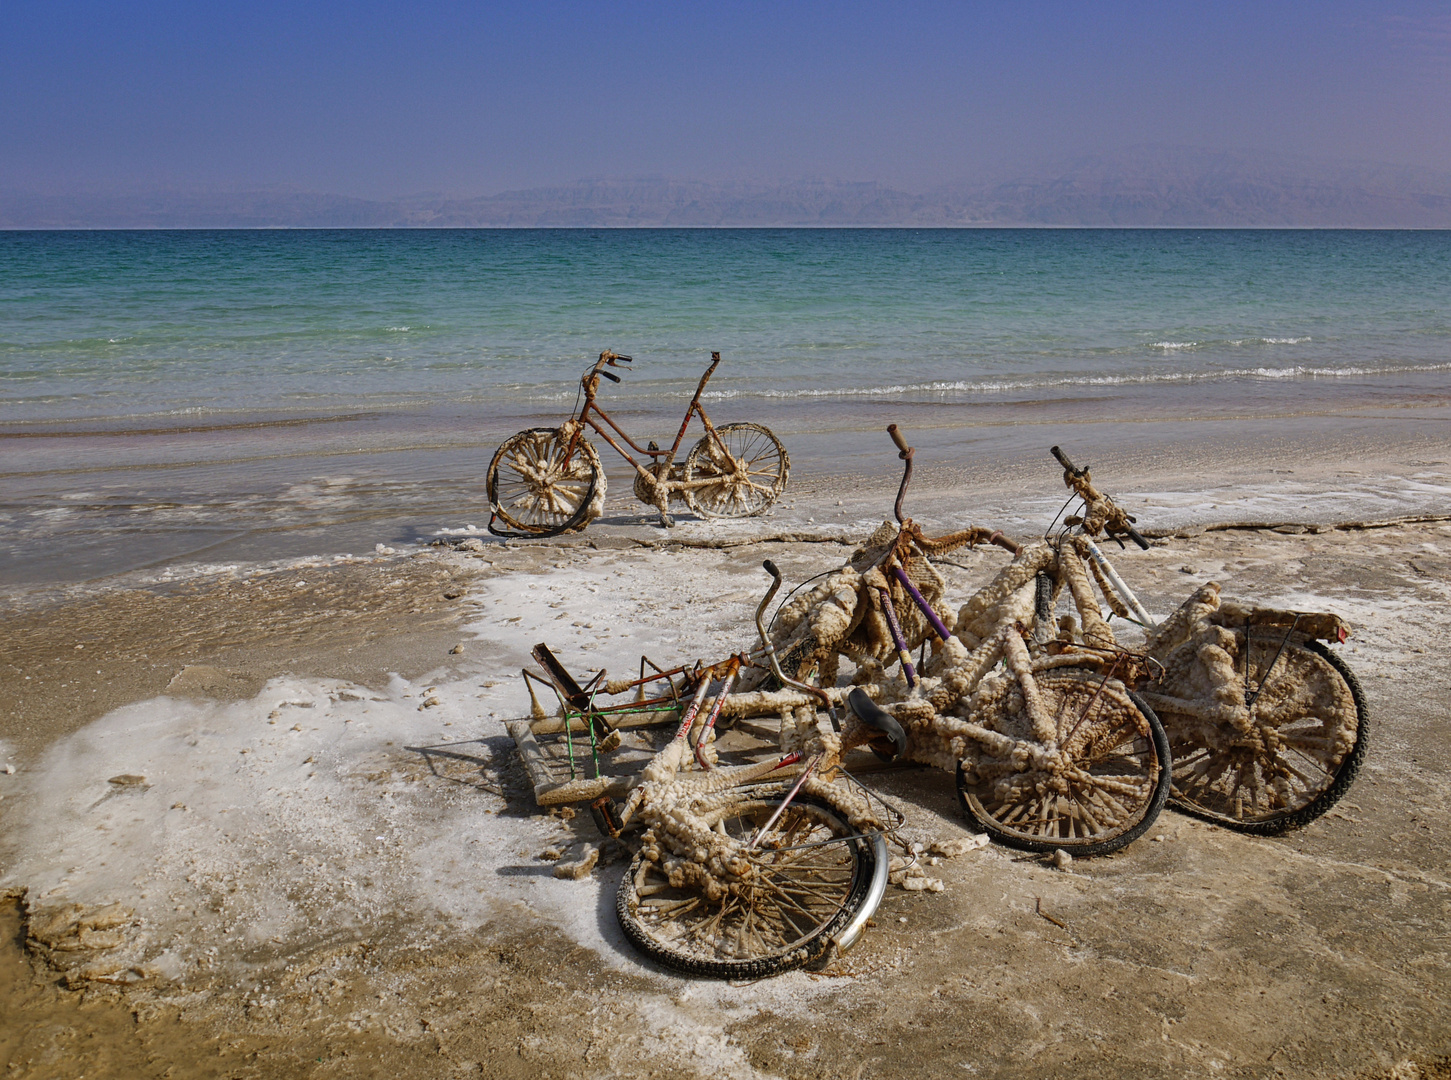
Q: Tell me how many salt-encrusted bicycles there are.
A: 4